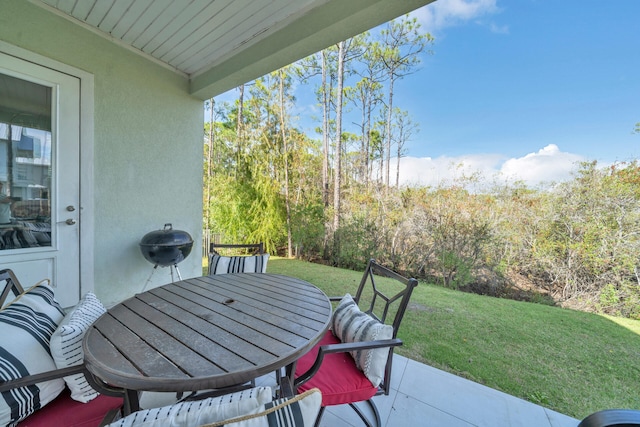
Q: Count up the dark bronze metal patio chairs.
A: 4